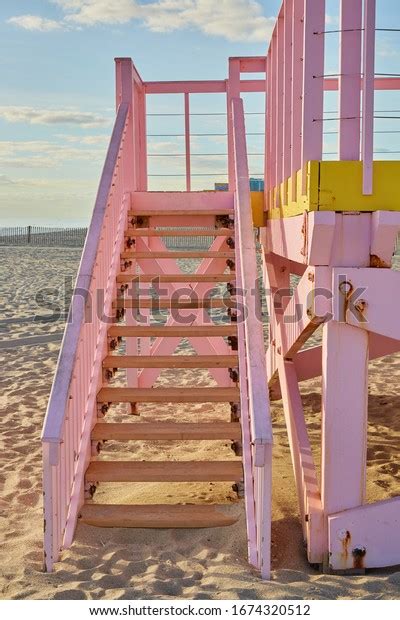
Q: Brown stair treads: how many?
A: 11